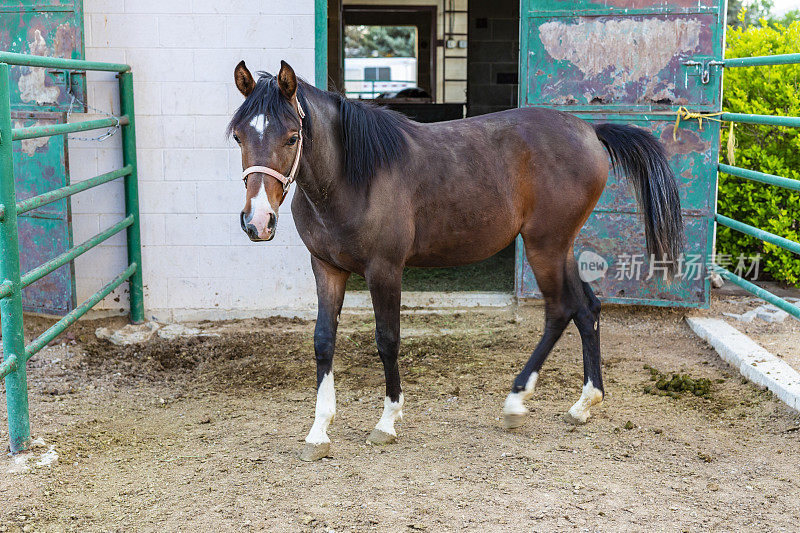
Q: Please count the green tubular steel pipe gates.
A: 2